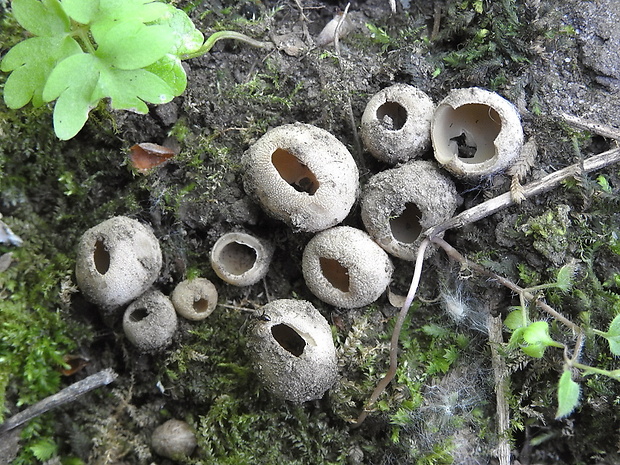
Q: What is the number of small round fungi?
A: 11